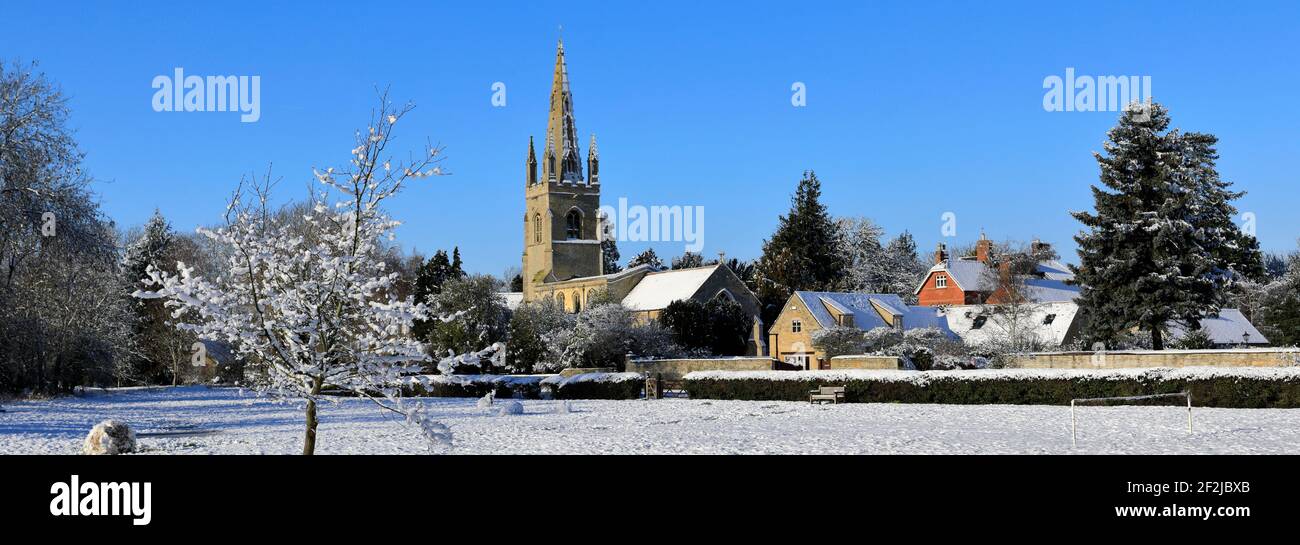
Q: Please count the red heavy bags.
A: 0